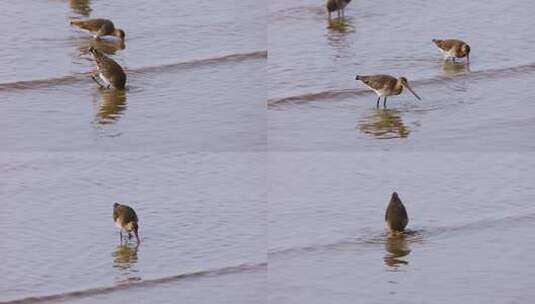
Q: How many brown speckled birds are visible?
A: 7